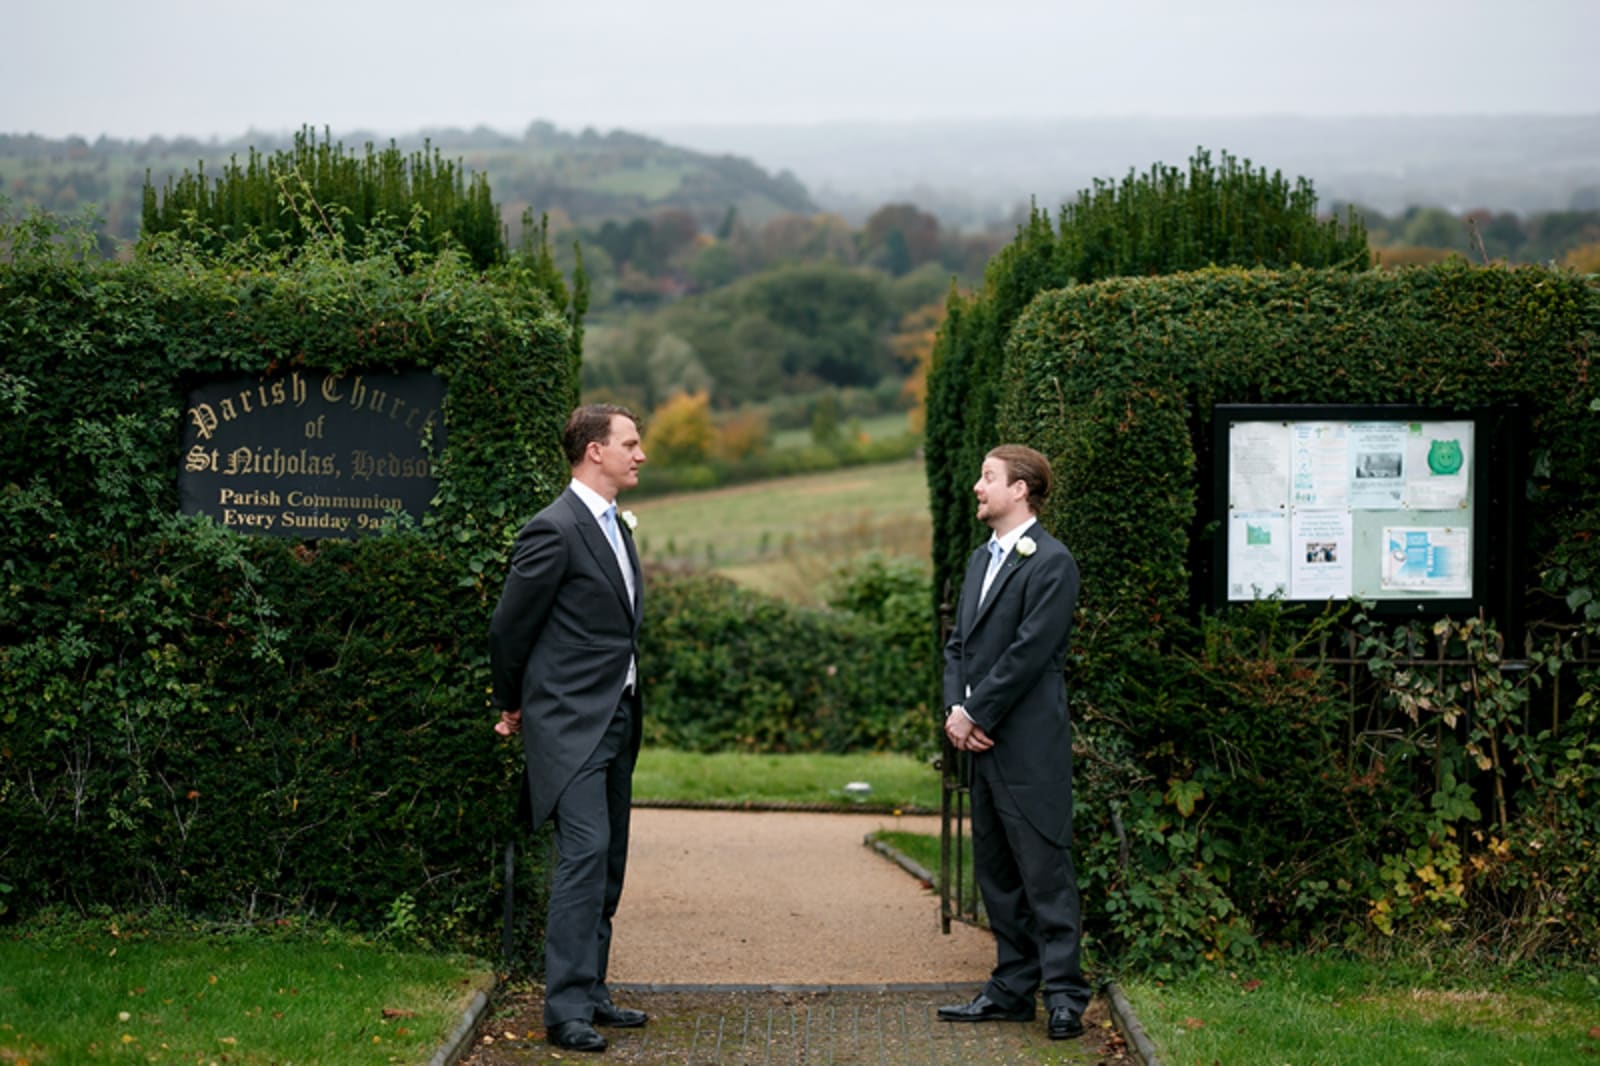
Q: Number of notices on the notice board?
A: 7